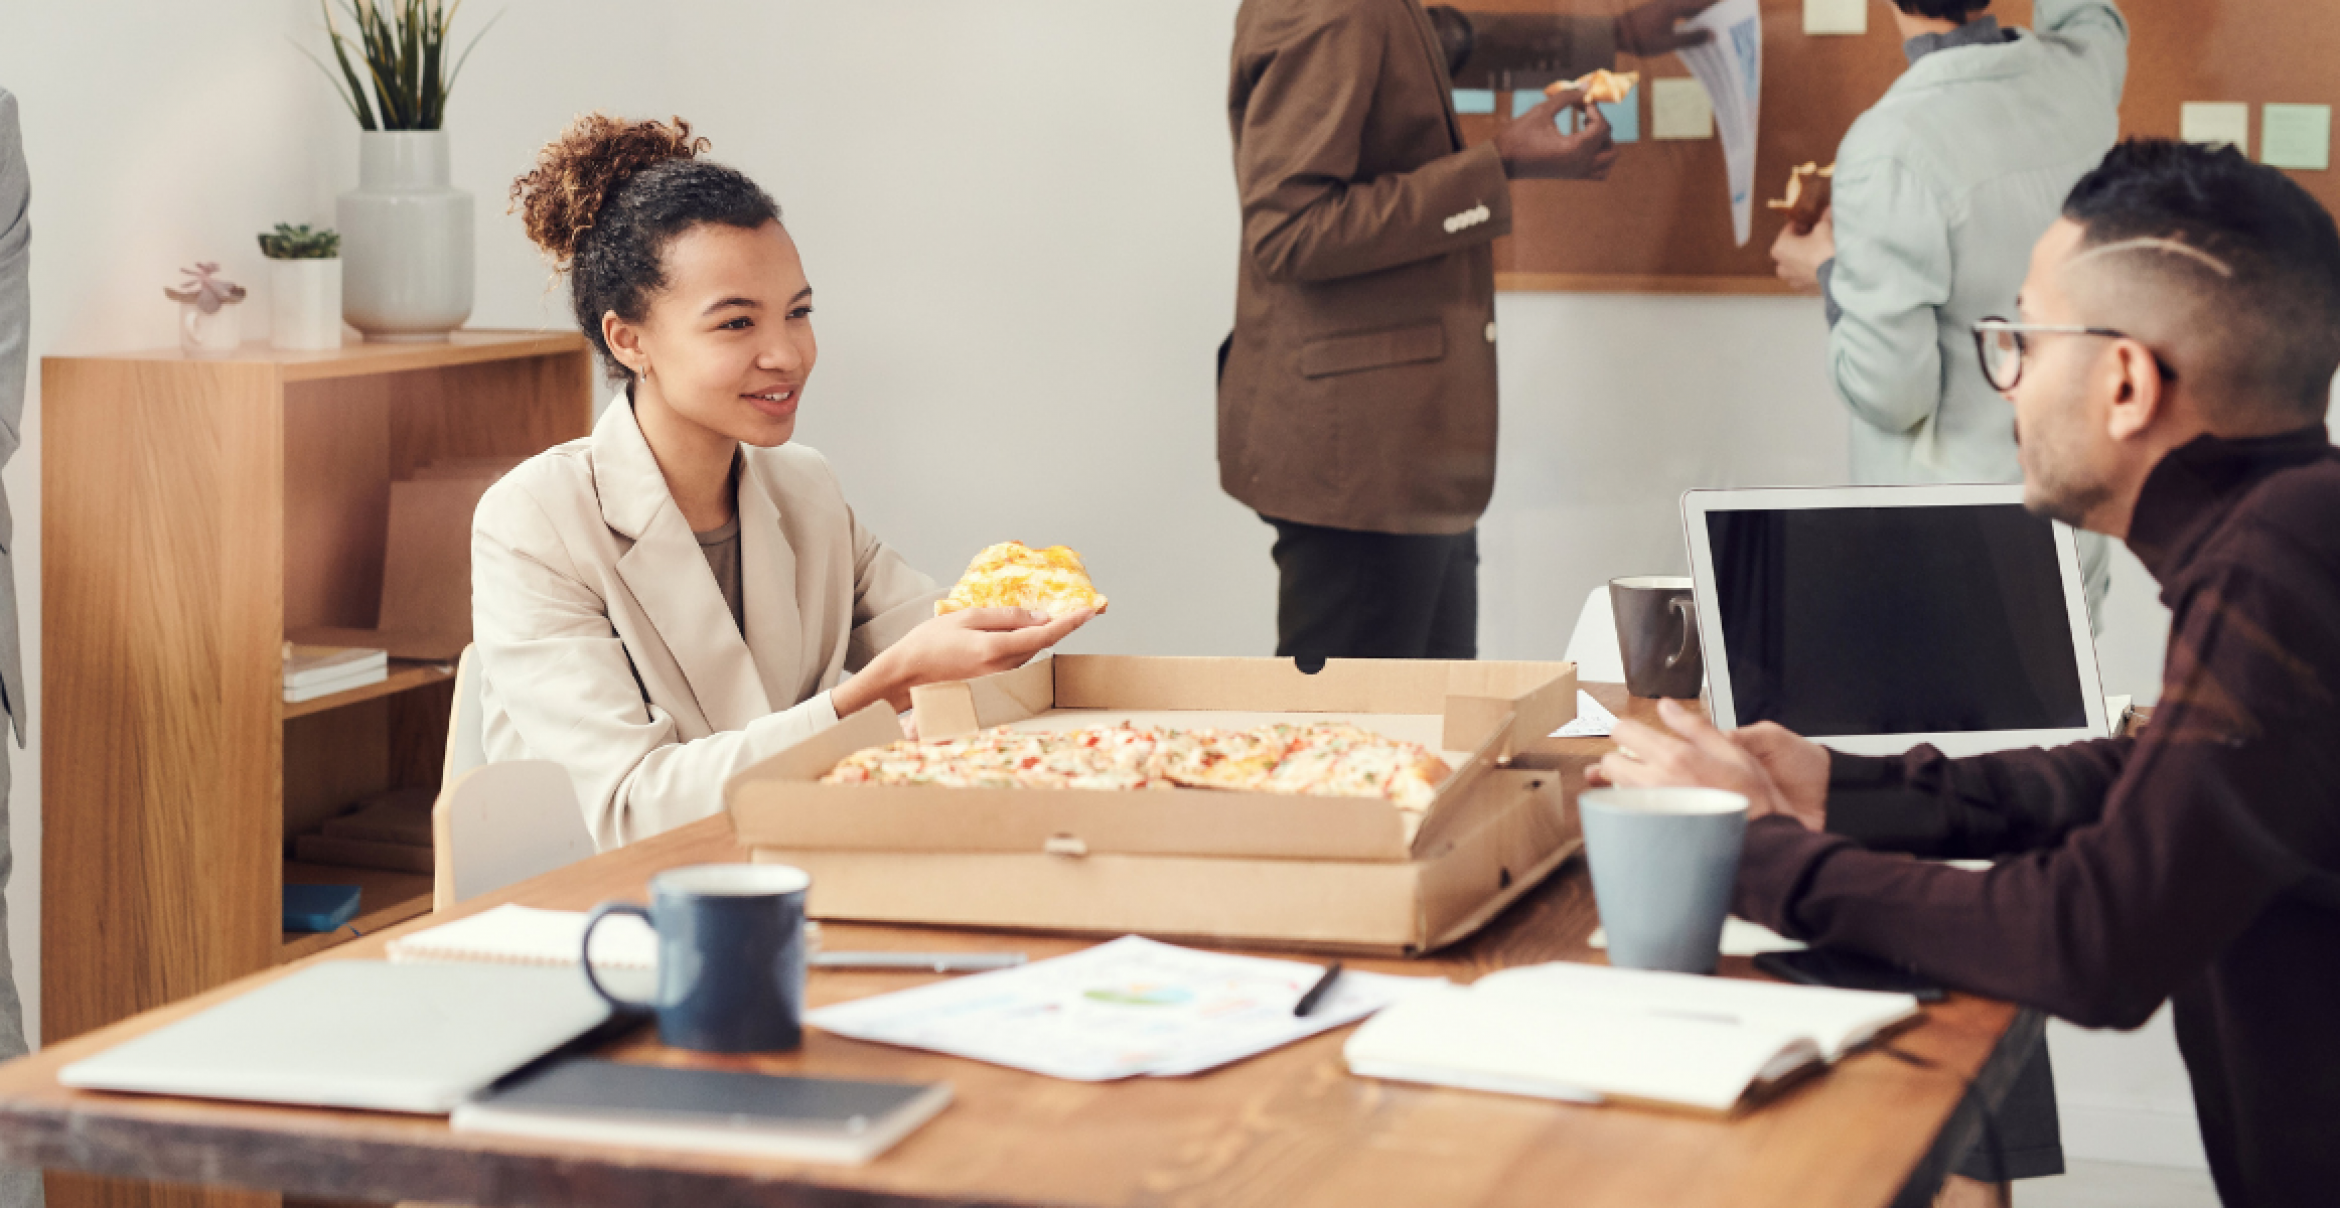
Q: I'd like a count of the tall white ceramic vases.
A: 1